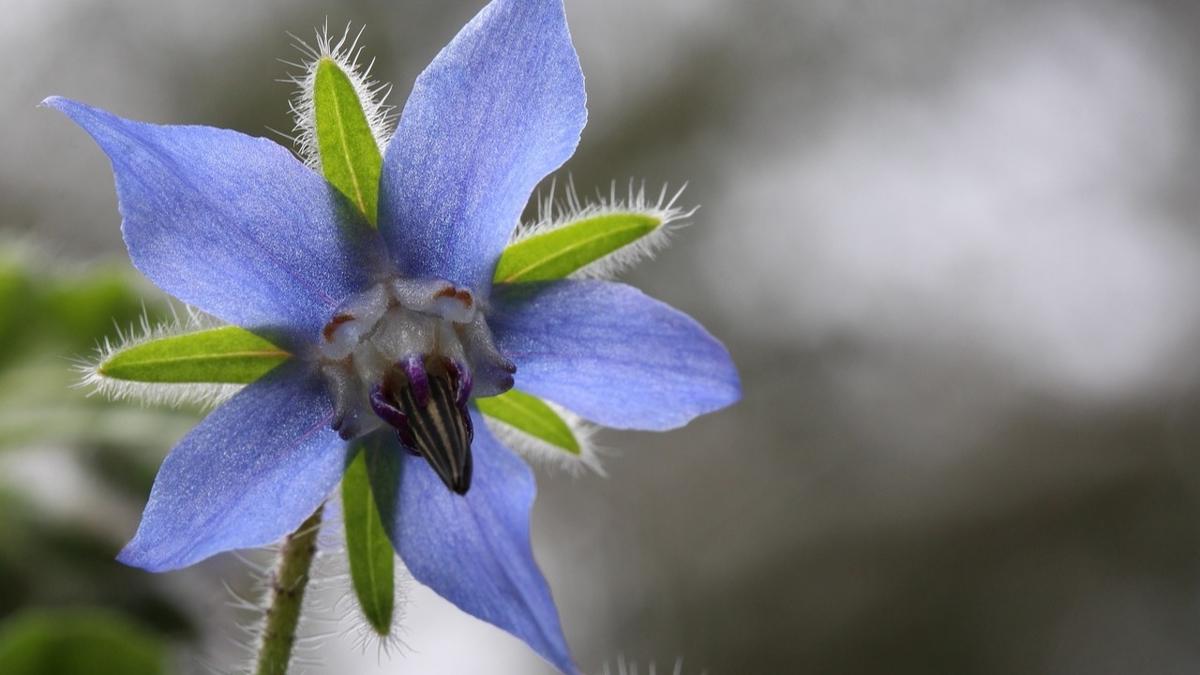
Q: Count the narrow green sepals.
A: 5